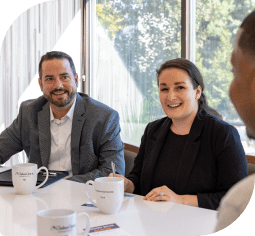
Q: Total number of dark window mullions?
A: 2